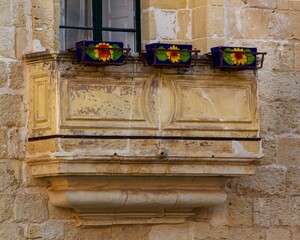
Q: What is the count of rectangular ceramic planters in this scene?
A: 3